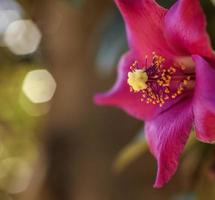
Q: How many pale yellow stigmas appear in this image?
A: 1